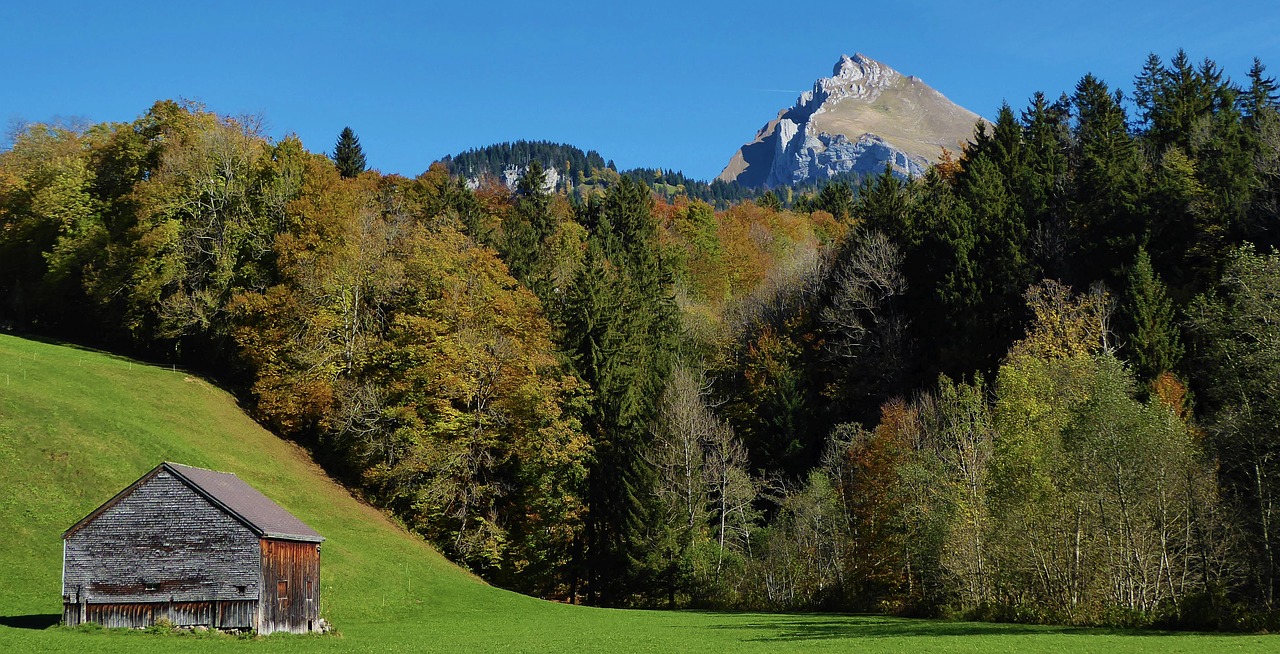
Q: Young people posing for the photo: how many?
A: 0